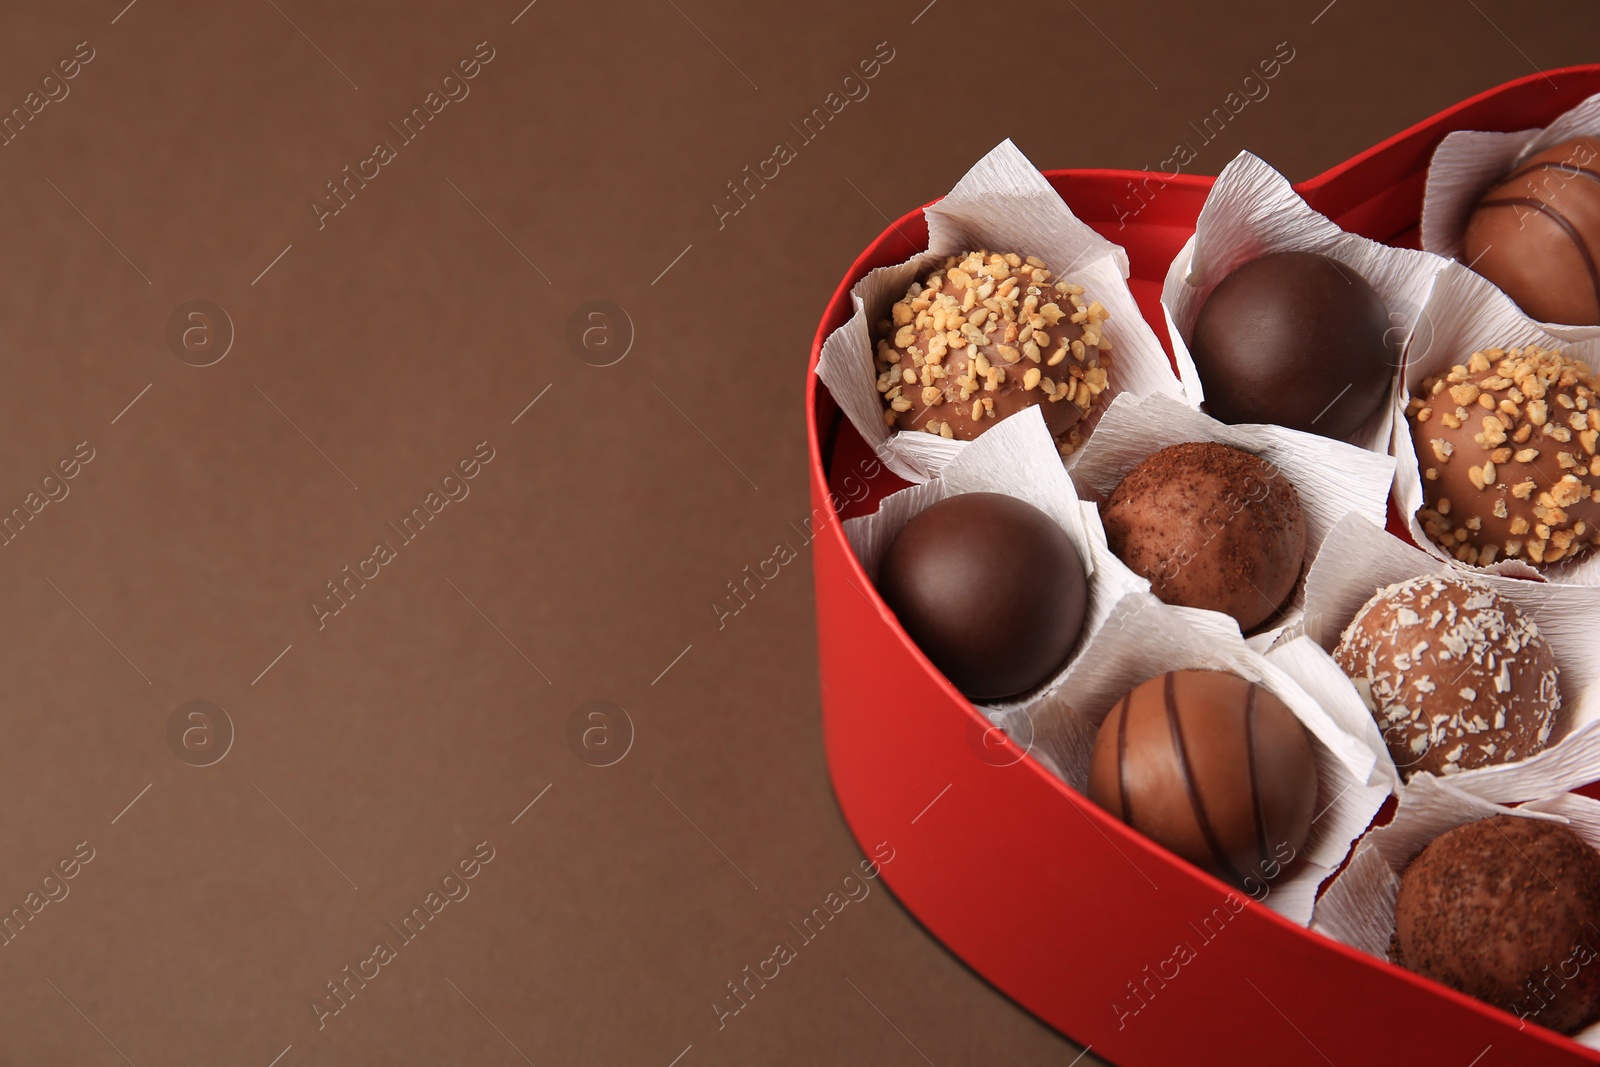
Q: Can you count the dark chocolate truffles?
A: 2